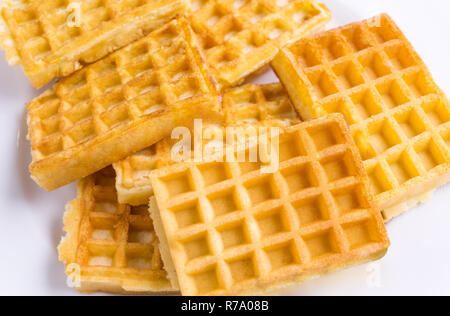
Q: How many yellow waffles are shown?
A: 7